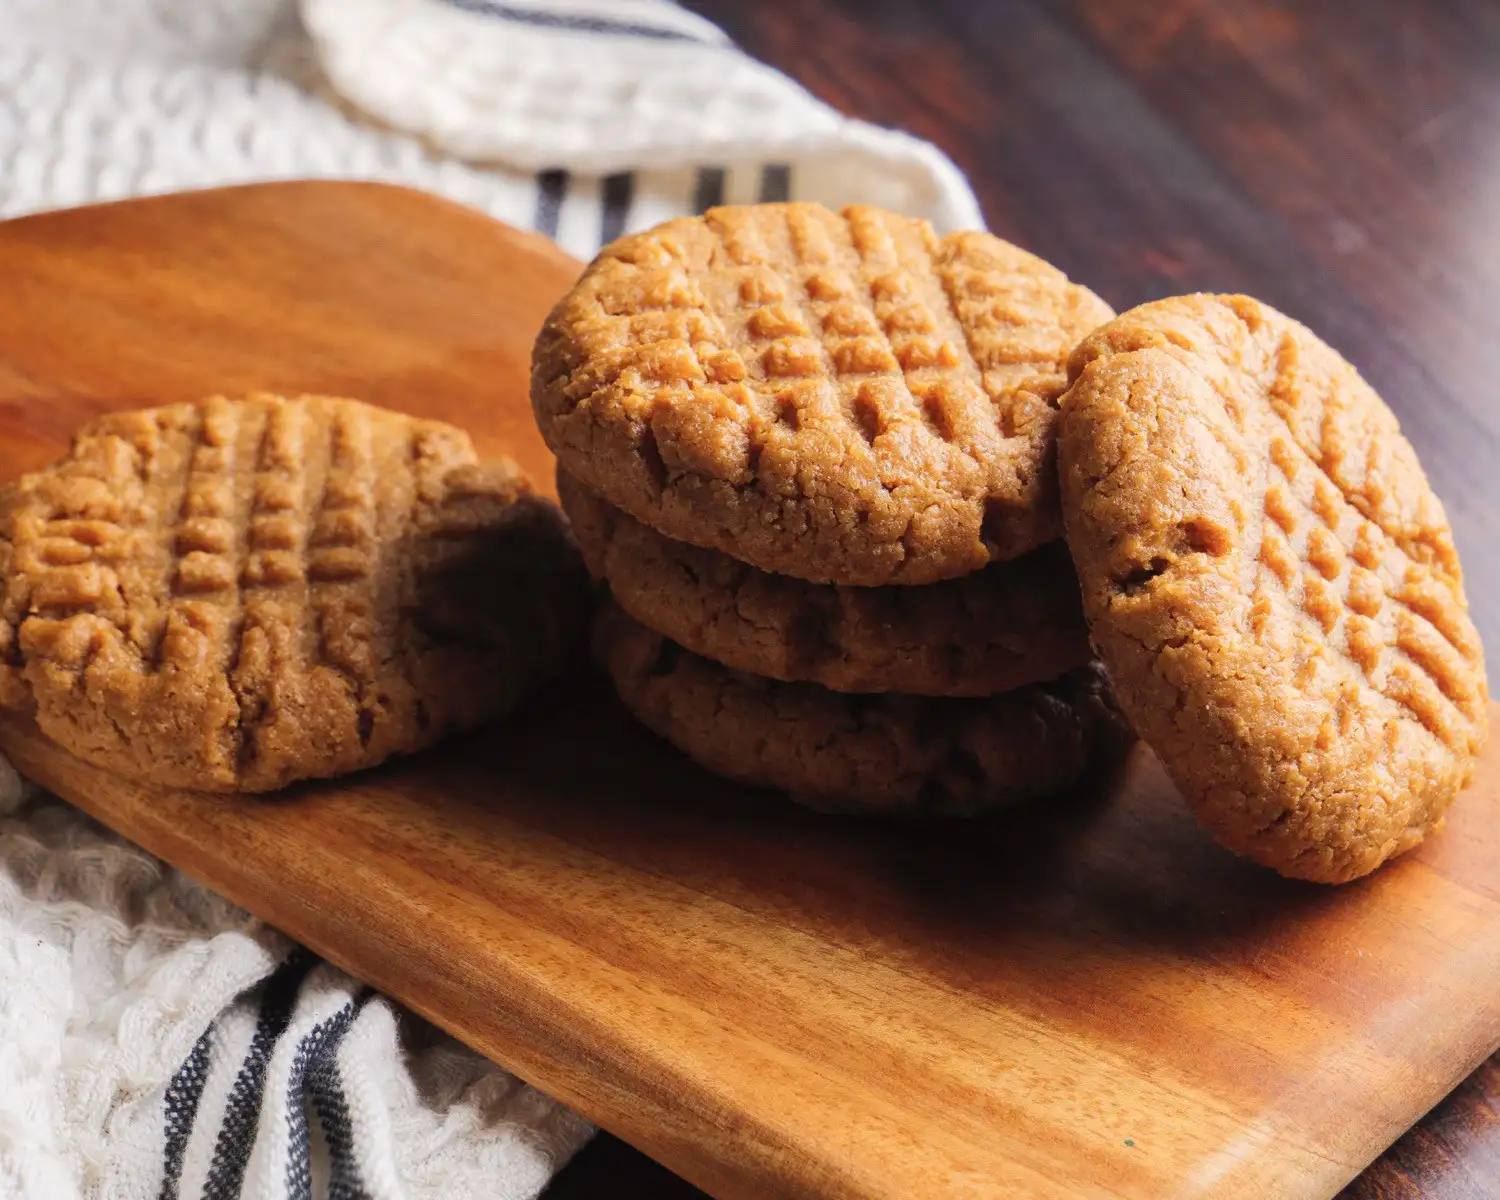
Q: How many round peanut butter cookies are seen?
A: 5